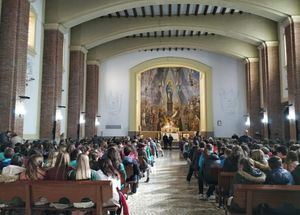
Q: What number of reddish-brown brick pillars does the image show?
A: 7